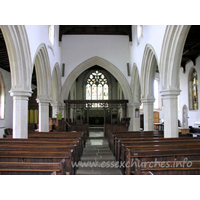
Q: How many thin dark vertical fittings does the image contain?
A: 2